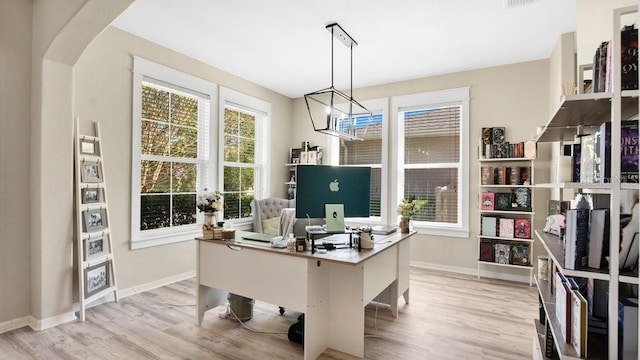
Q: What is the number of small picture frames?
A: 6